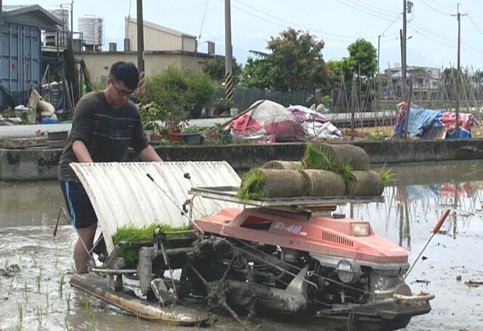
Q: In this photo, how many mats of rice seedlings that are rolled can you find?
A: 5